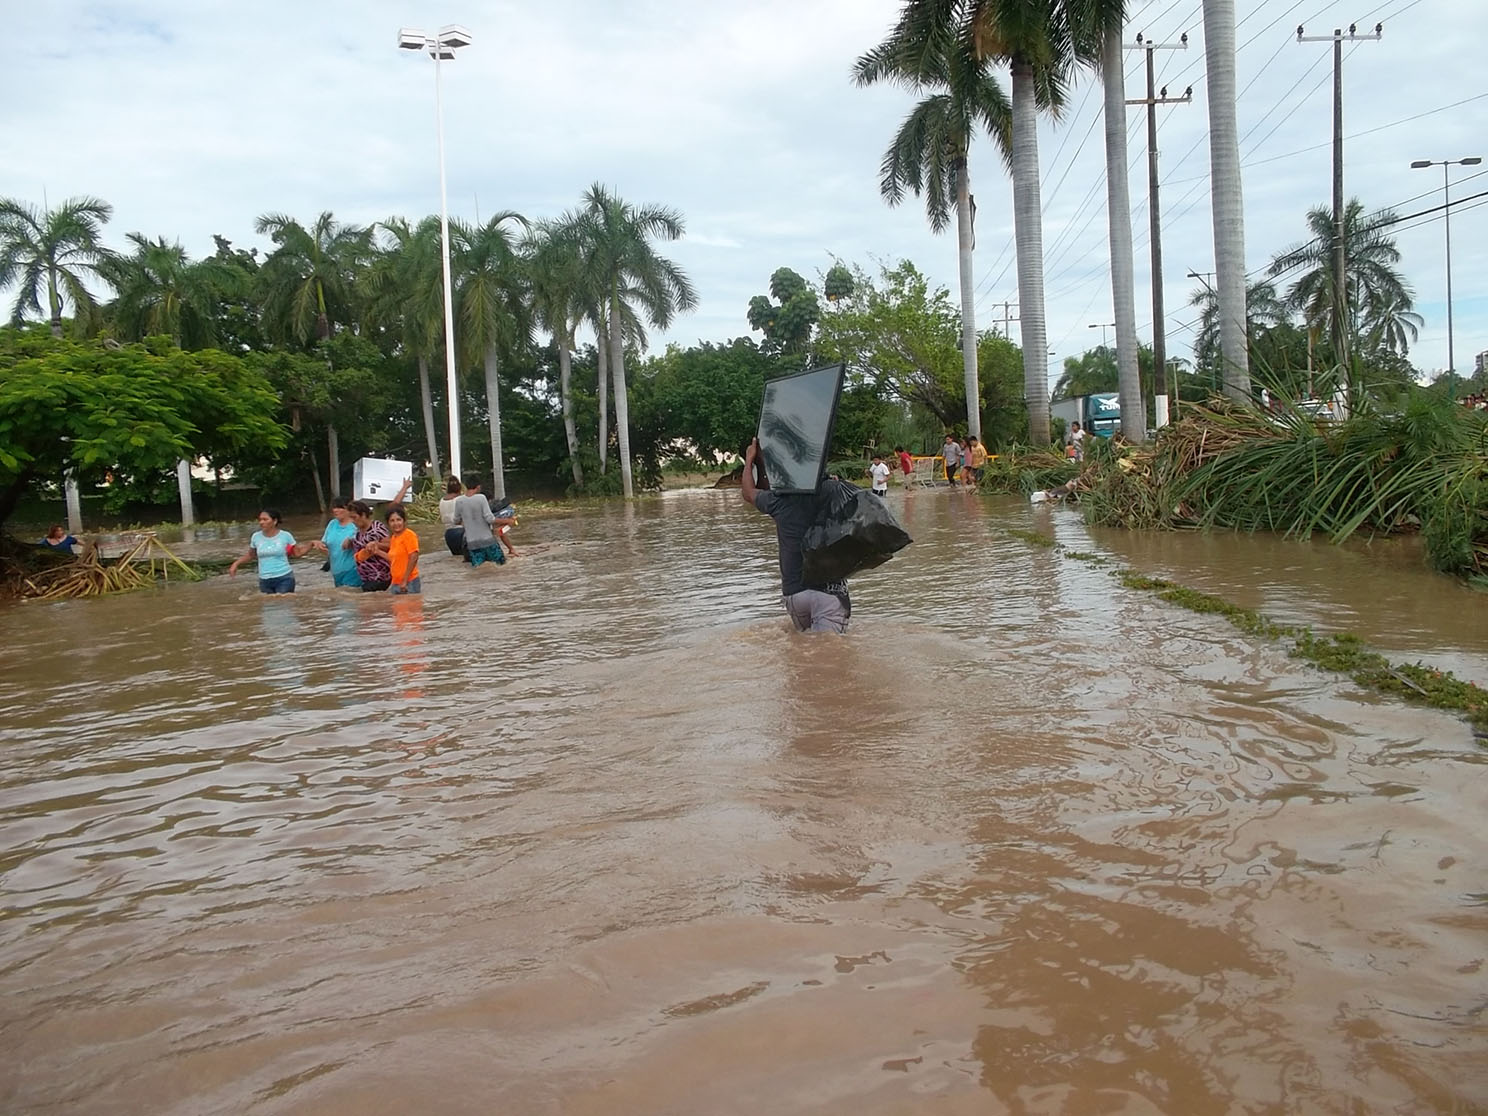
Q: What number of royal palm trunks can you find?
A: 12